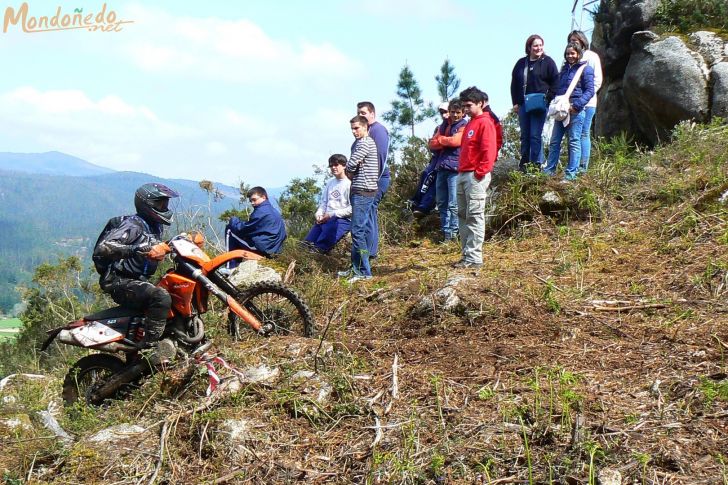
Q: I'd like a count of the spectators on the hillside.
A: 11